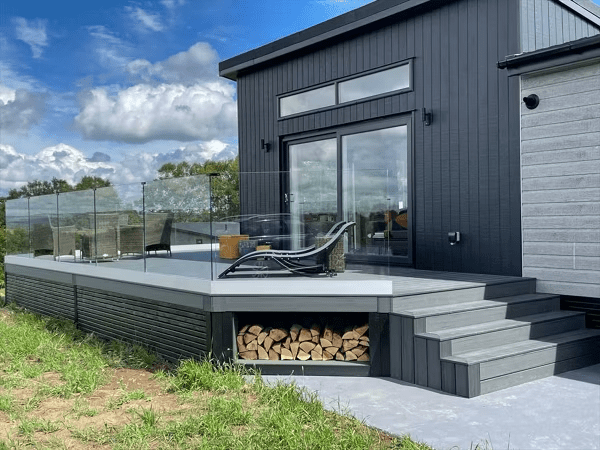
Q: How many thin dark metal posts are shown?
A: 5